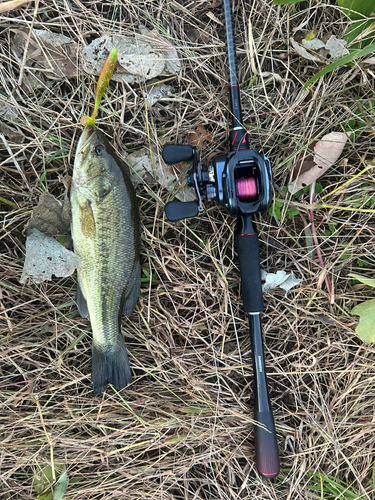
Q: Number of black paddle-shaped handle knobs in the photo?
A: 2